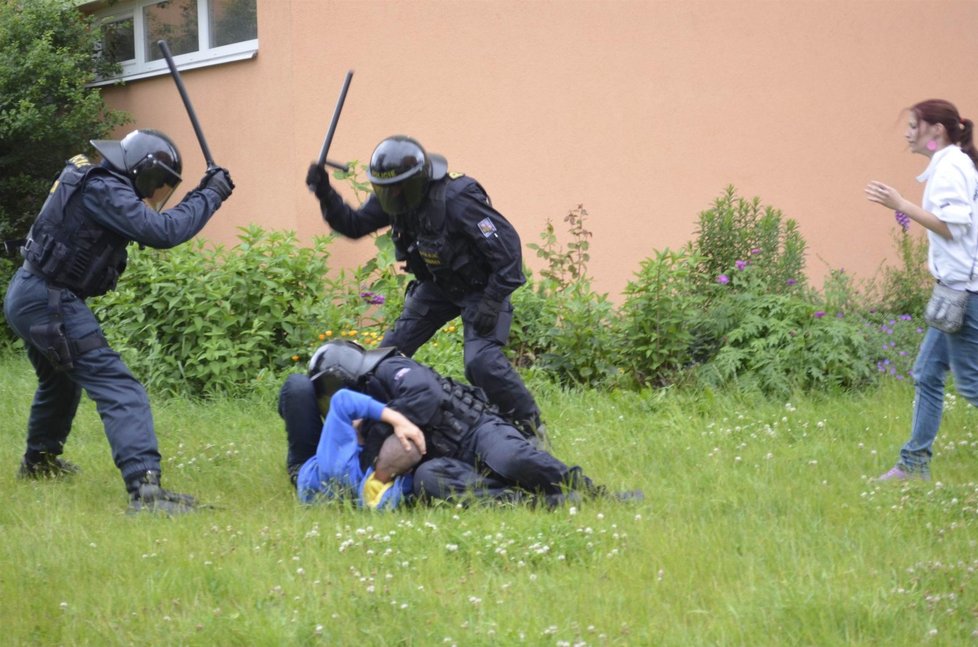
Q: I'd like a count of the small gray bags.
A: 1